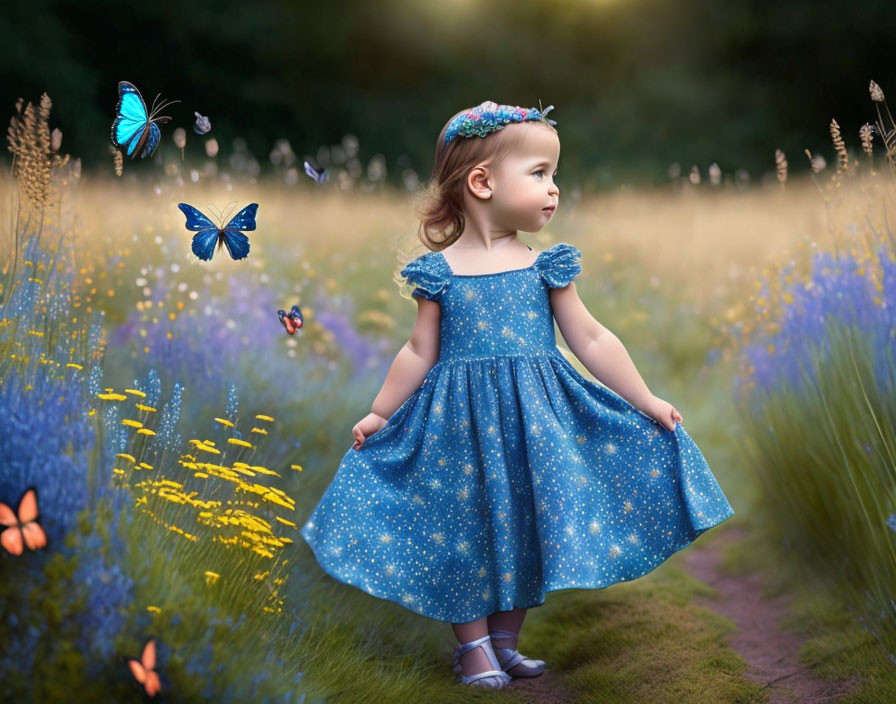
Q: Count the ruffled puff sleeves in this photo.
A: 2